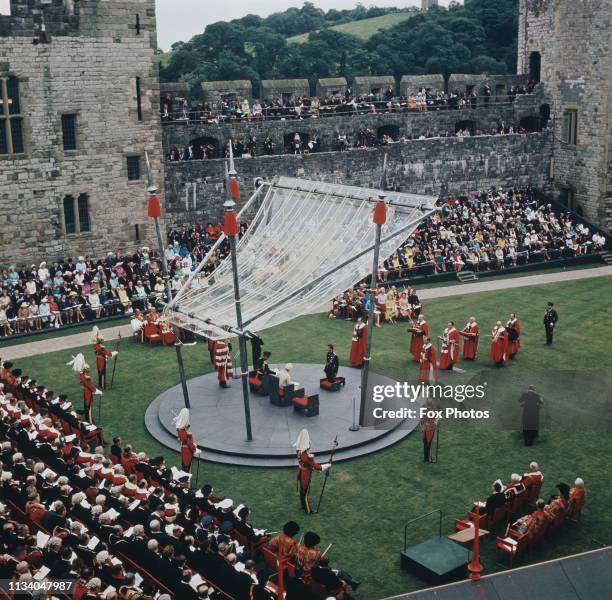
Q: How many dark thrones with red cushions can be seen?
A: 3